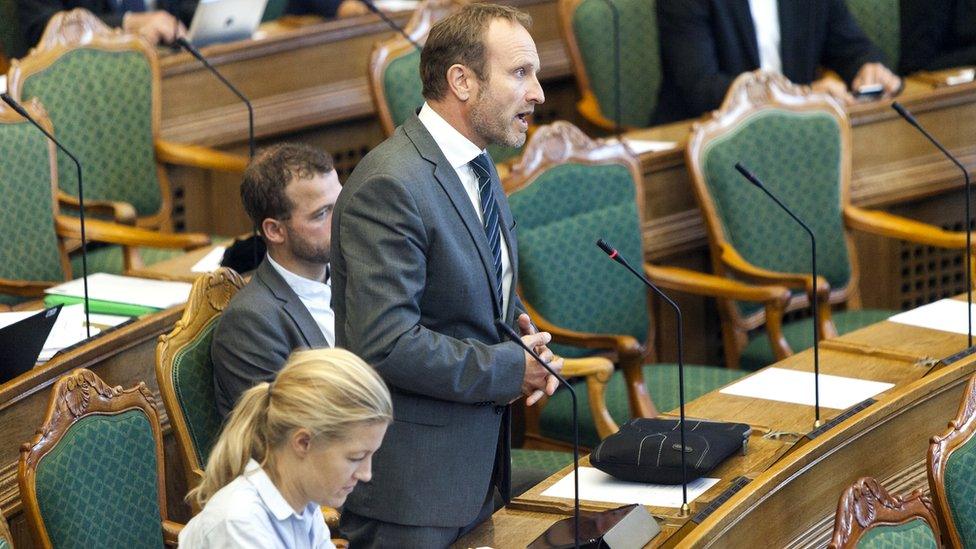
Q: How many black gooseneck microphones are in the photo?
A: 8